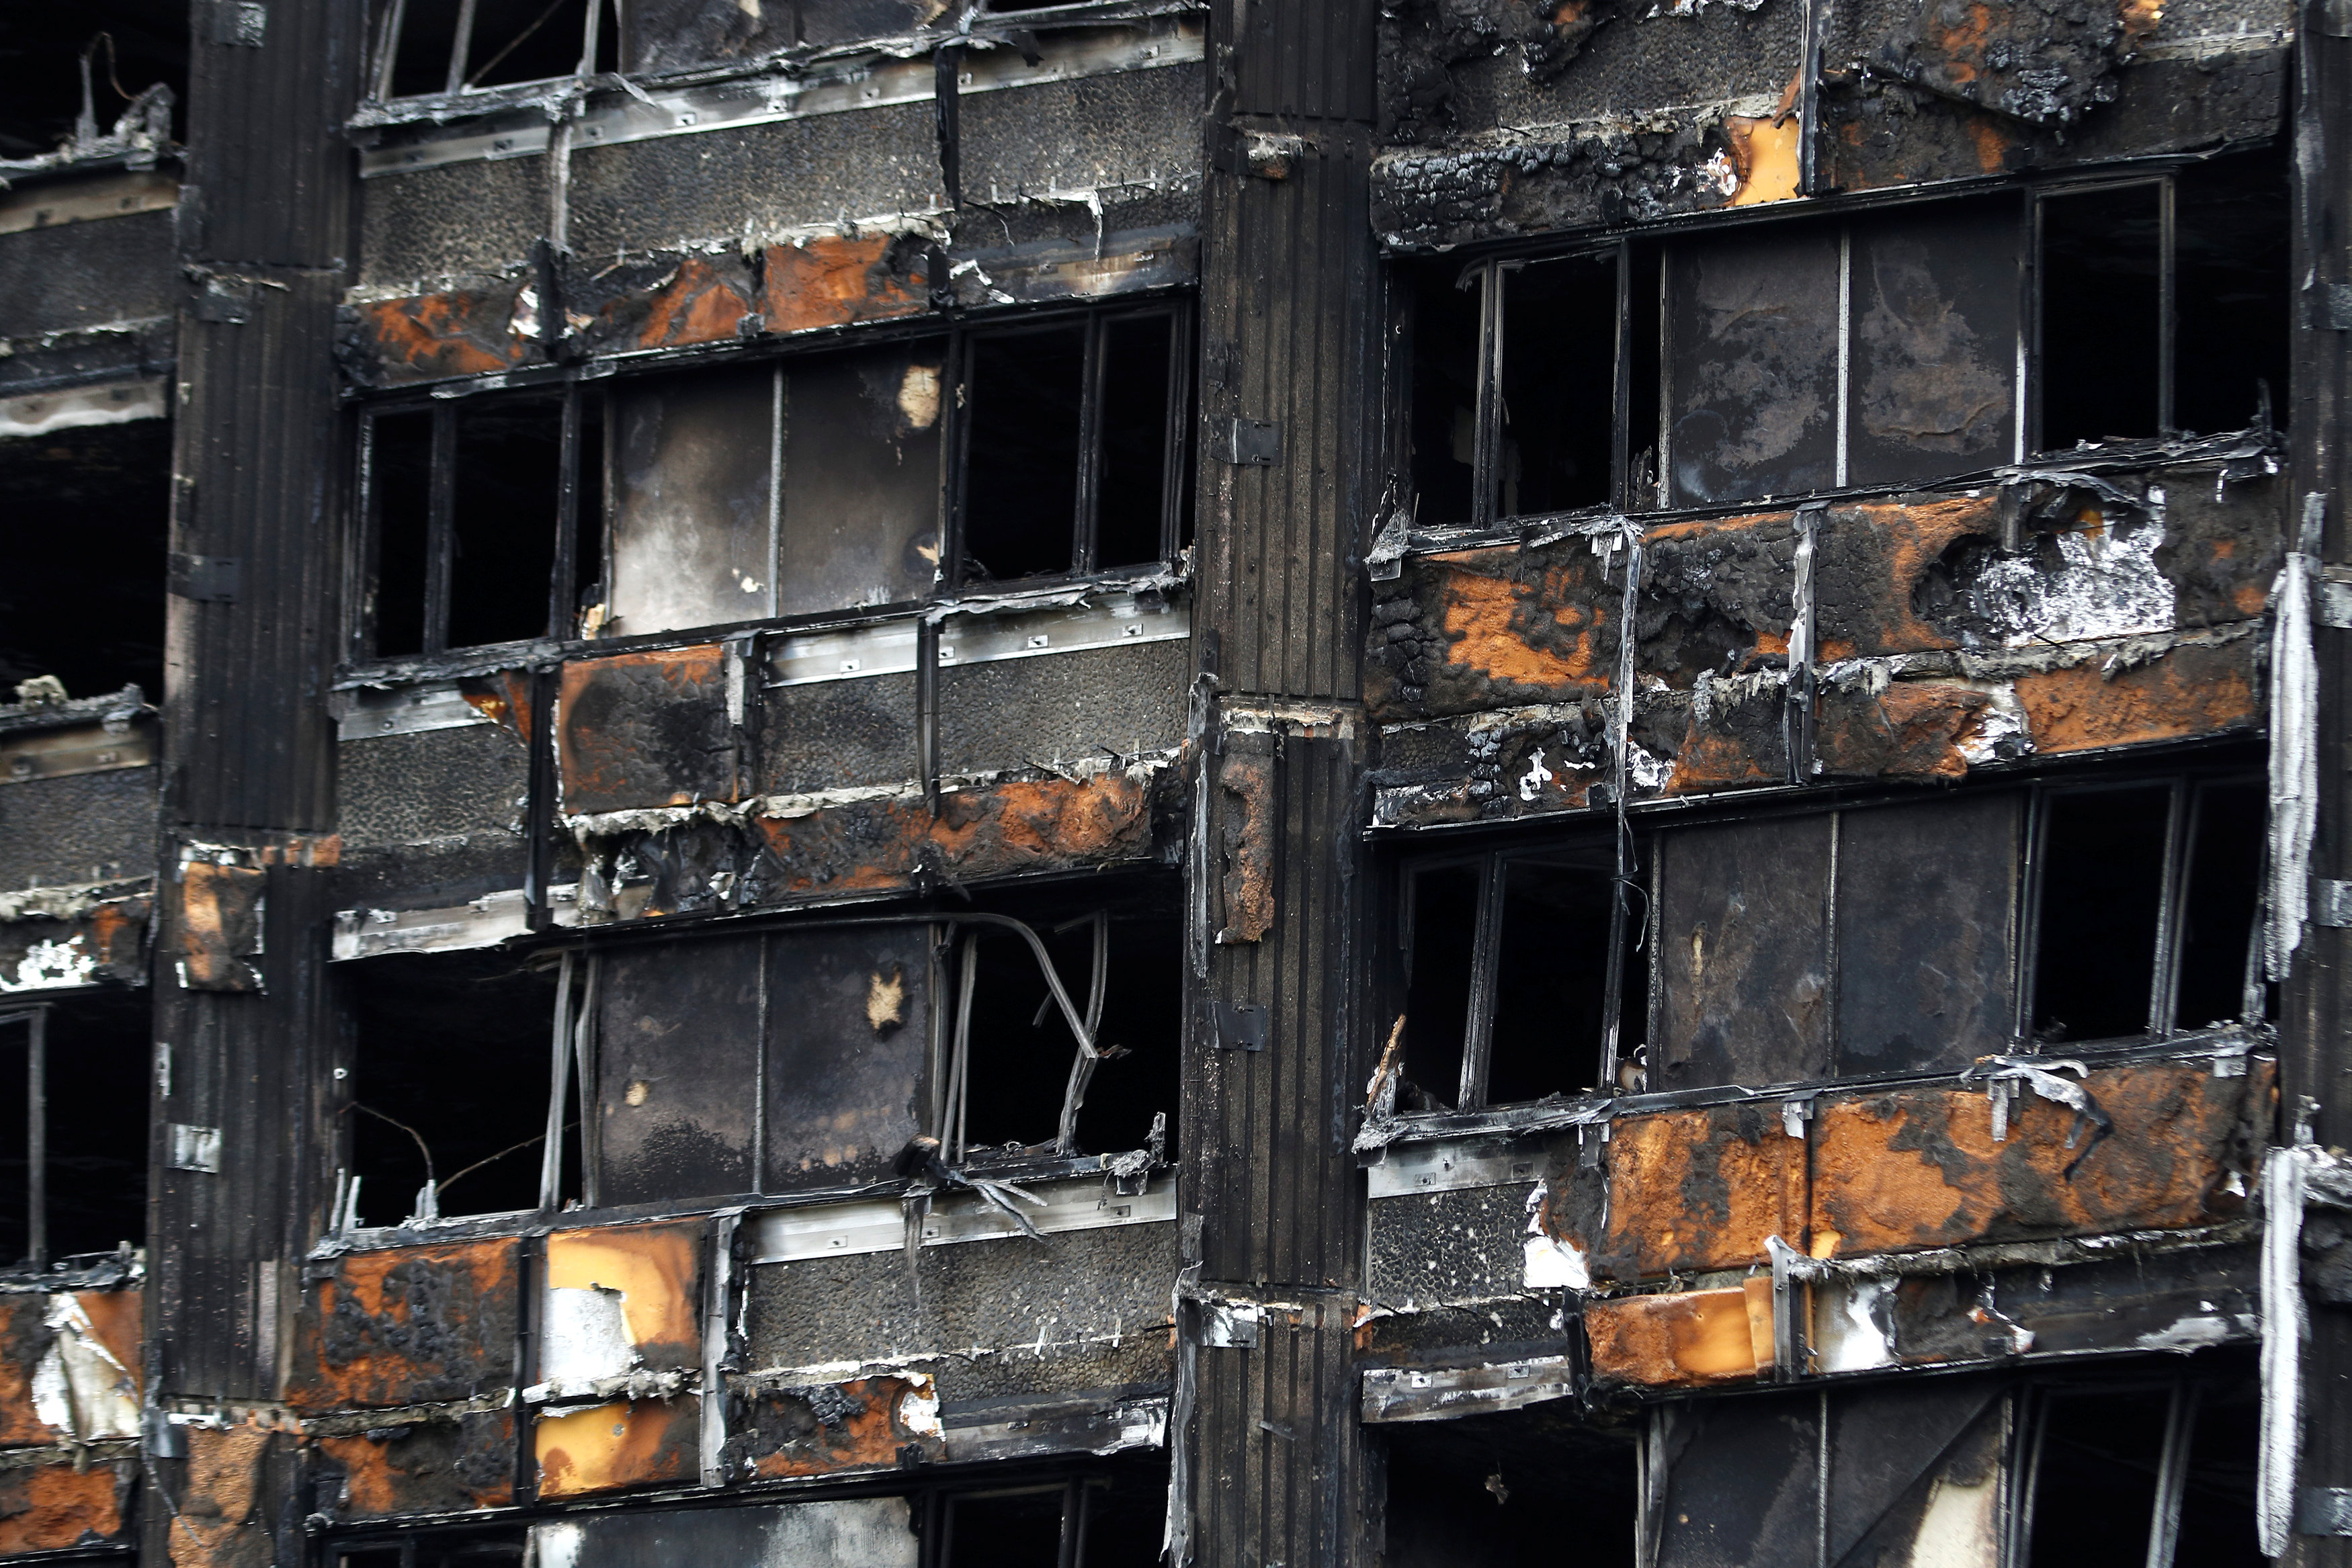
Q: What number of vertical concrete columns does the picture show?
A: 3